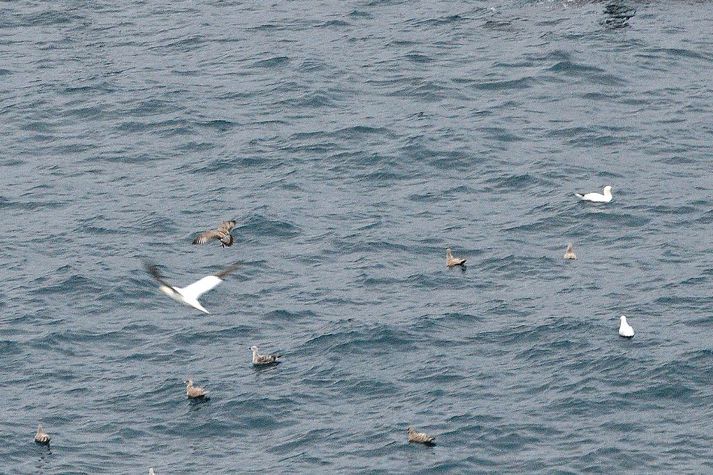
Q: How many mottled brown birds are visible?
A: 7